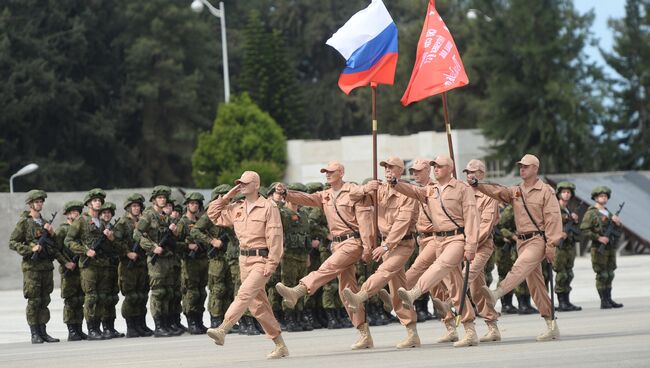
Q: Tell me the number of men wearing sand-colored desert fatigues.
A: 7